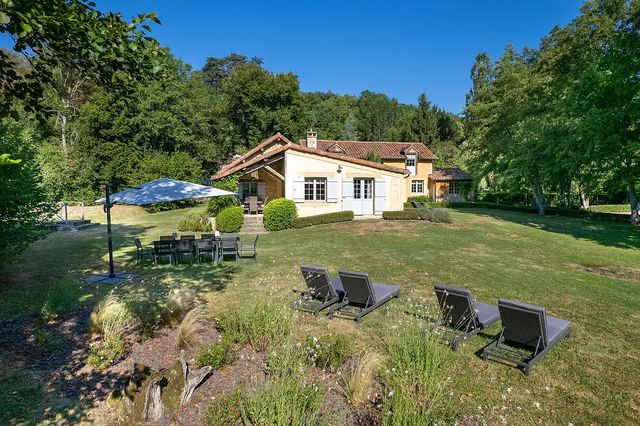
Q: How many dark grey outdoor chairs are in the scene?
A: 14